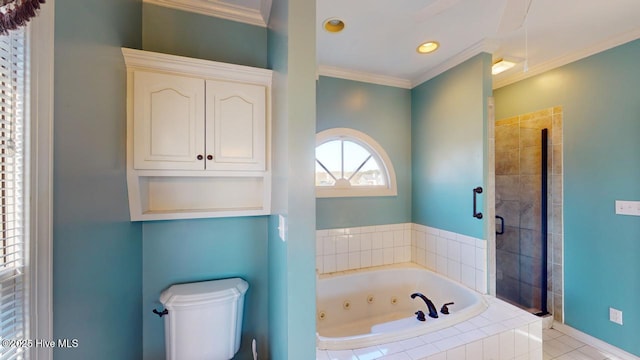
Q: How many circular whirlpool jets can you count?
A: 4